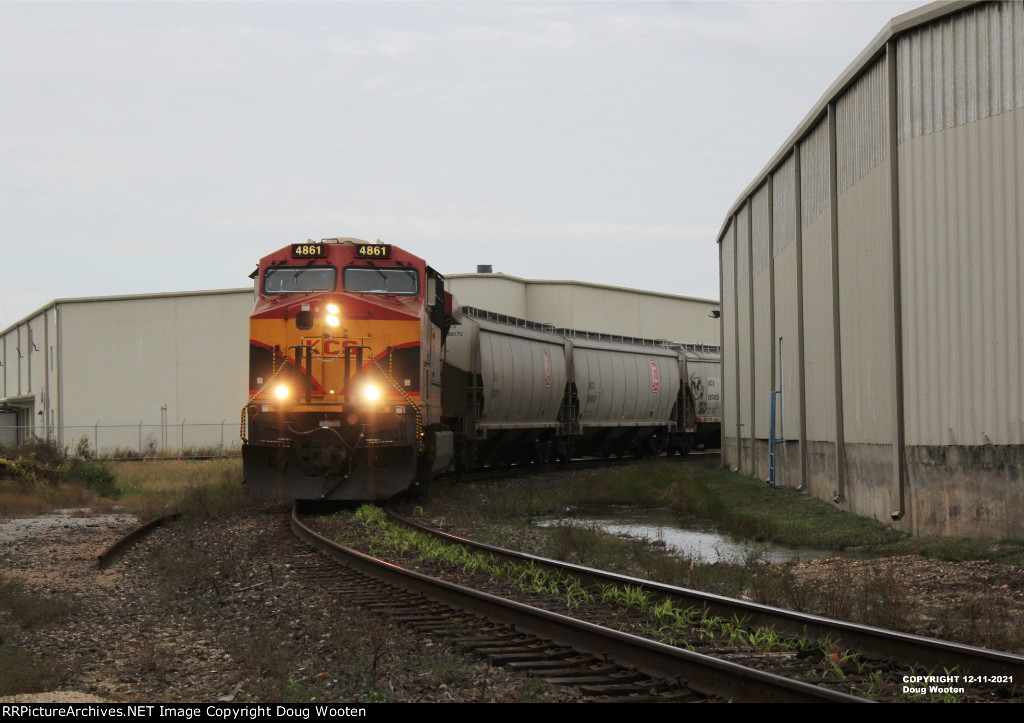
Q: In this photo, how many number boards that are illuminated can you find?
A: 2